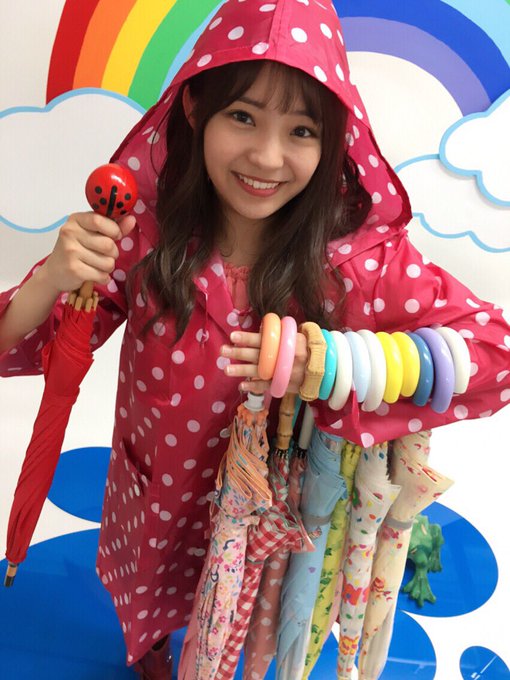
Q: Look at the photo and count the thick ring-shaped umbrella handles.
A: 12